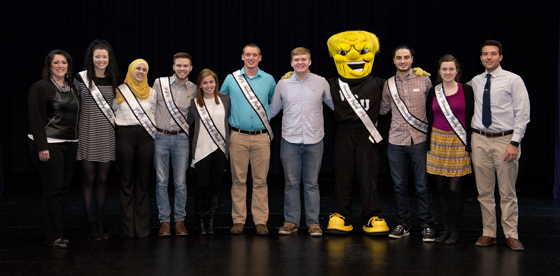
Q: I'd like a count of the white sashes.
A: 8